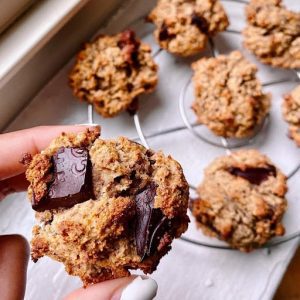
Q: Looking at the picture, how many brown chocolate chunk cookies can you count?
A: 7